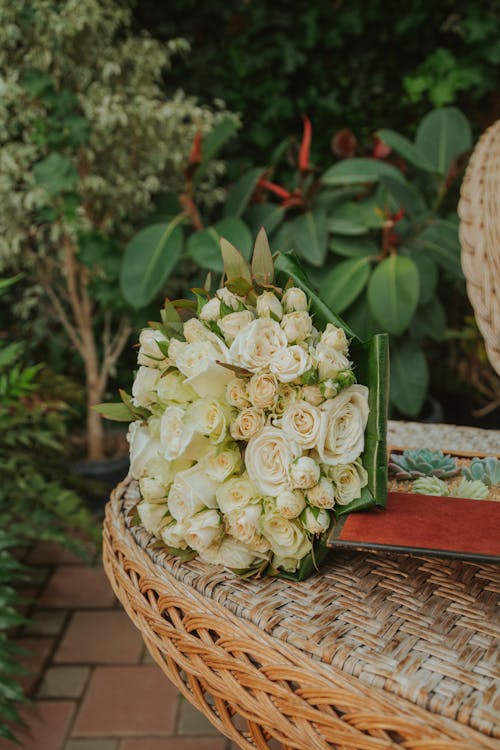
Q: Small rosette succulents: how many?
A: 4